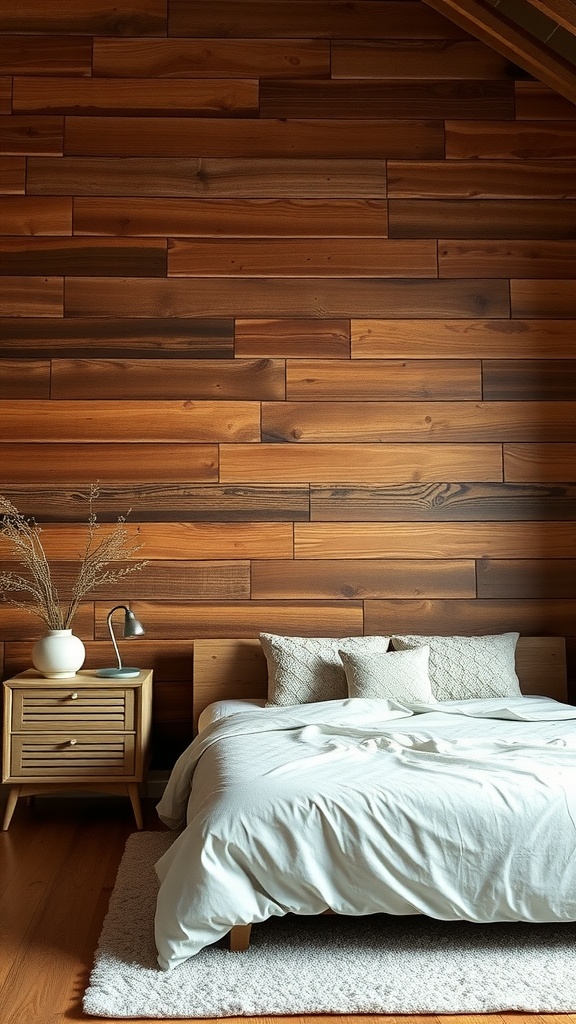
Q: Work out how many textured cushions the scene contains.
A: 3